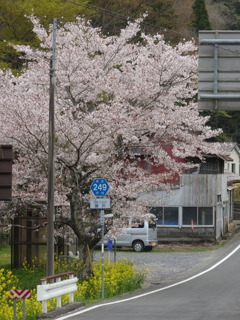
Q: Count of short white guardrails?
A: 1